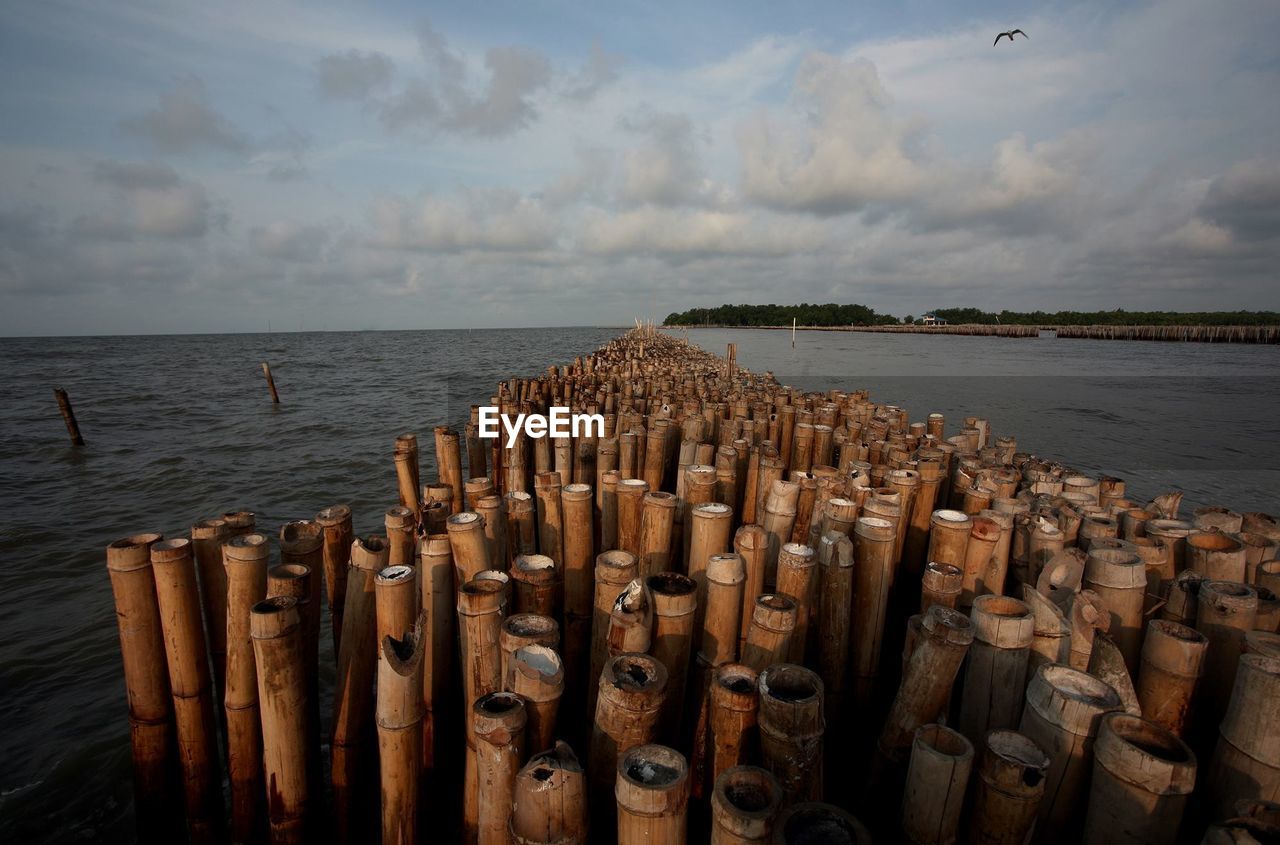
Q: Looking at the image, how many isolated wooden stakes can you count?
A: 2